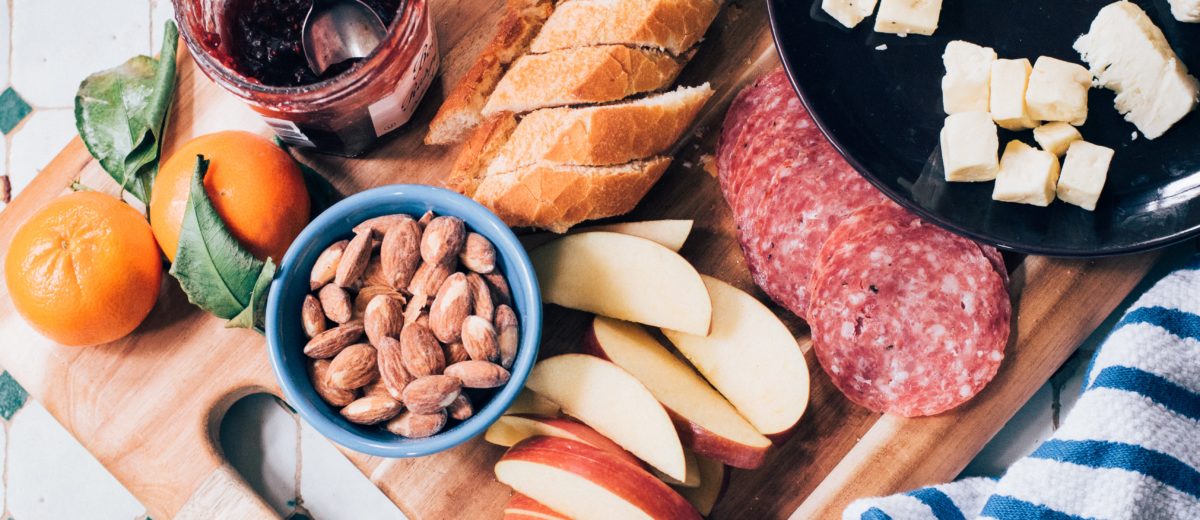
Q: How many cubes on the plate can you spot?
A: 9